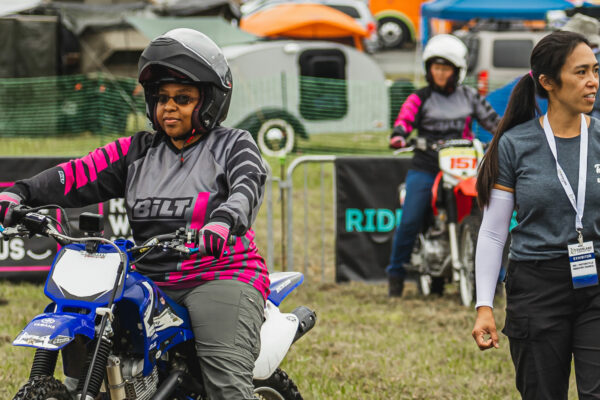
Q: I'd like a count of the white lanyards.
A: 1